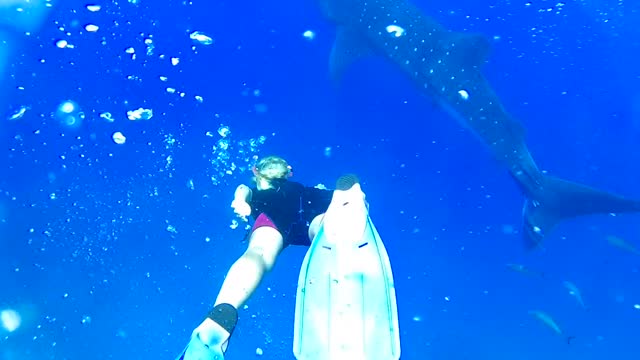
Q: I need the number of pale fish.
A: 4